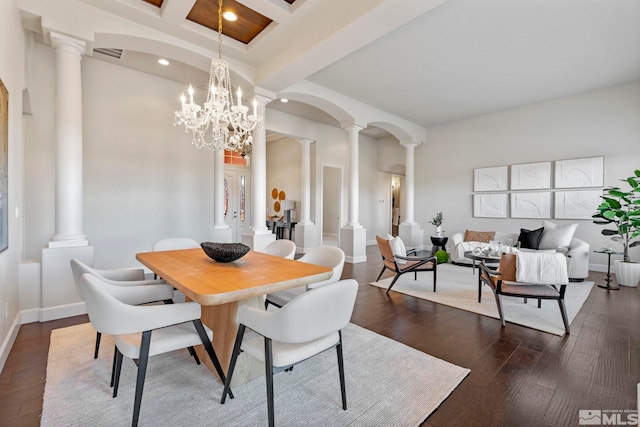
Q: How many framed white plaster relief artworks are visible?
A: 6